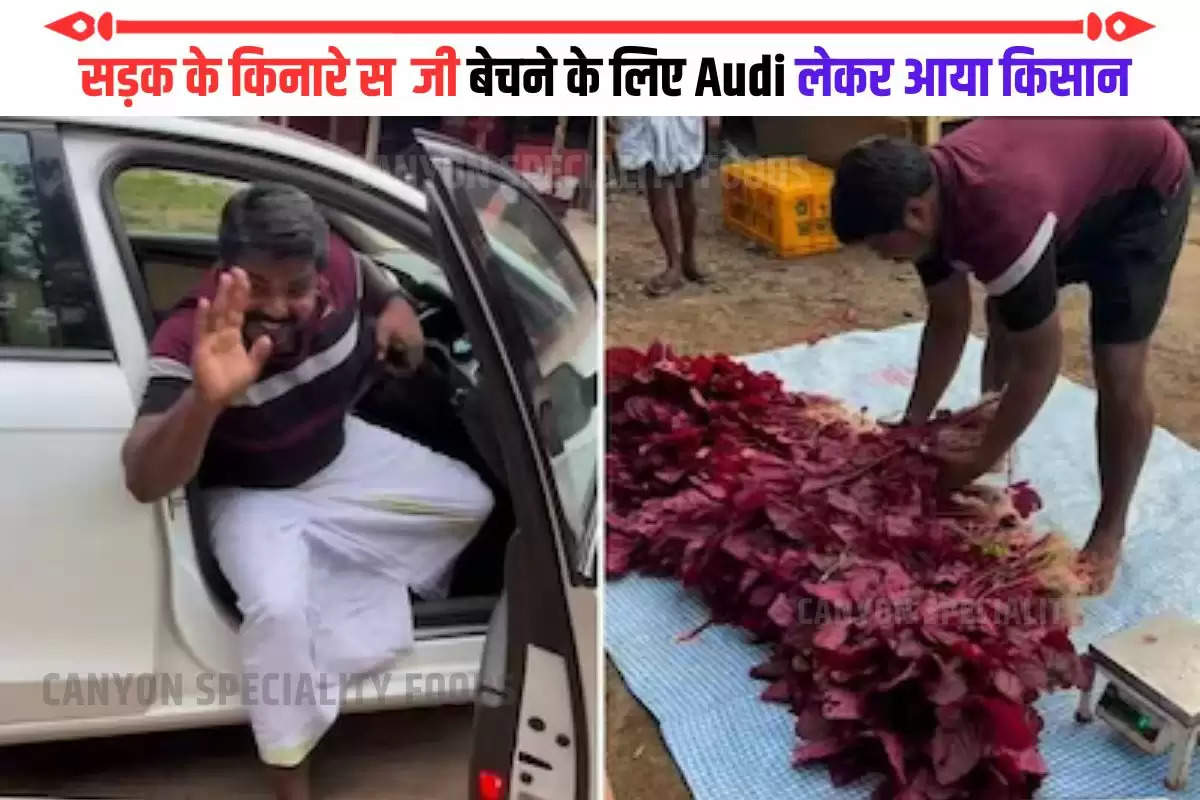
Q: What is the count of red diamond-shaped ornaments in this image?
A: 2